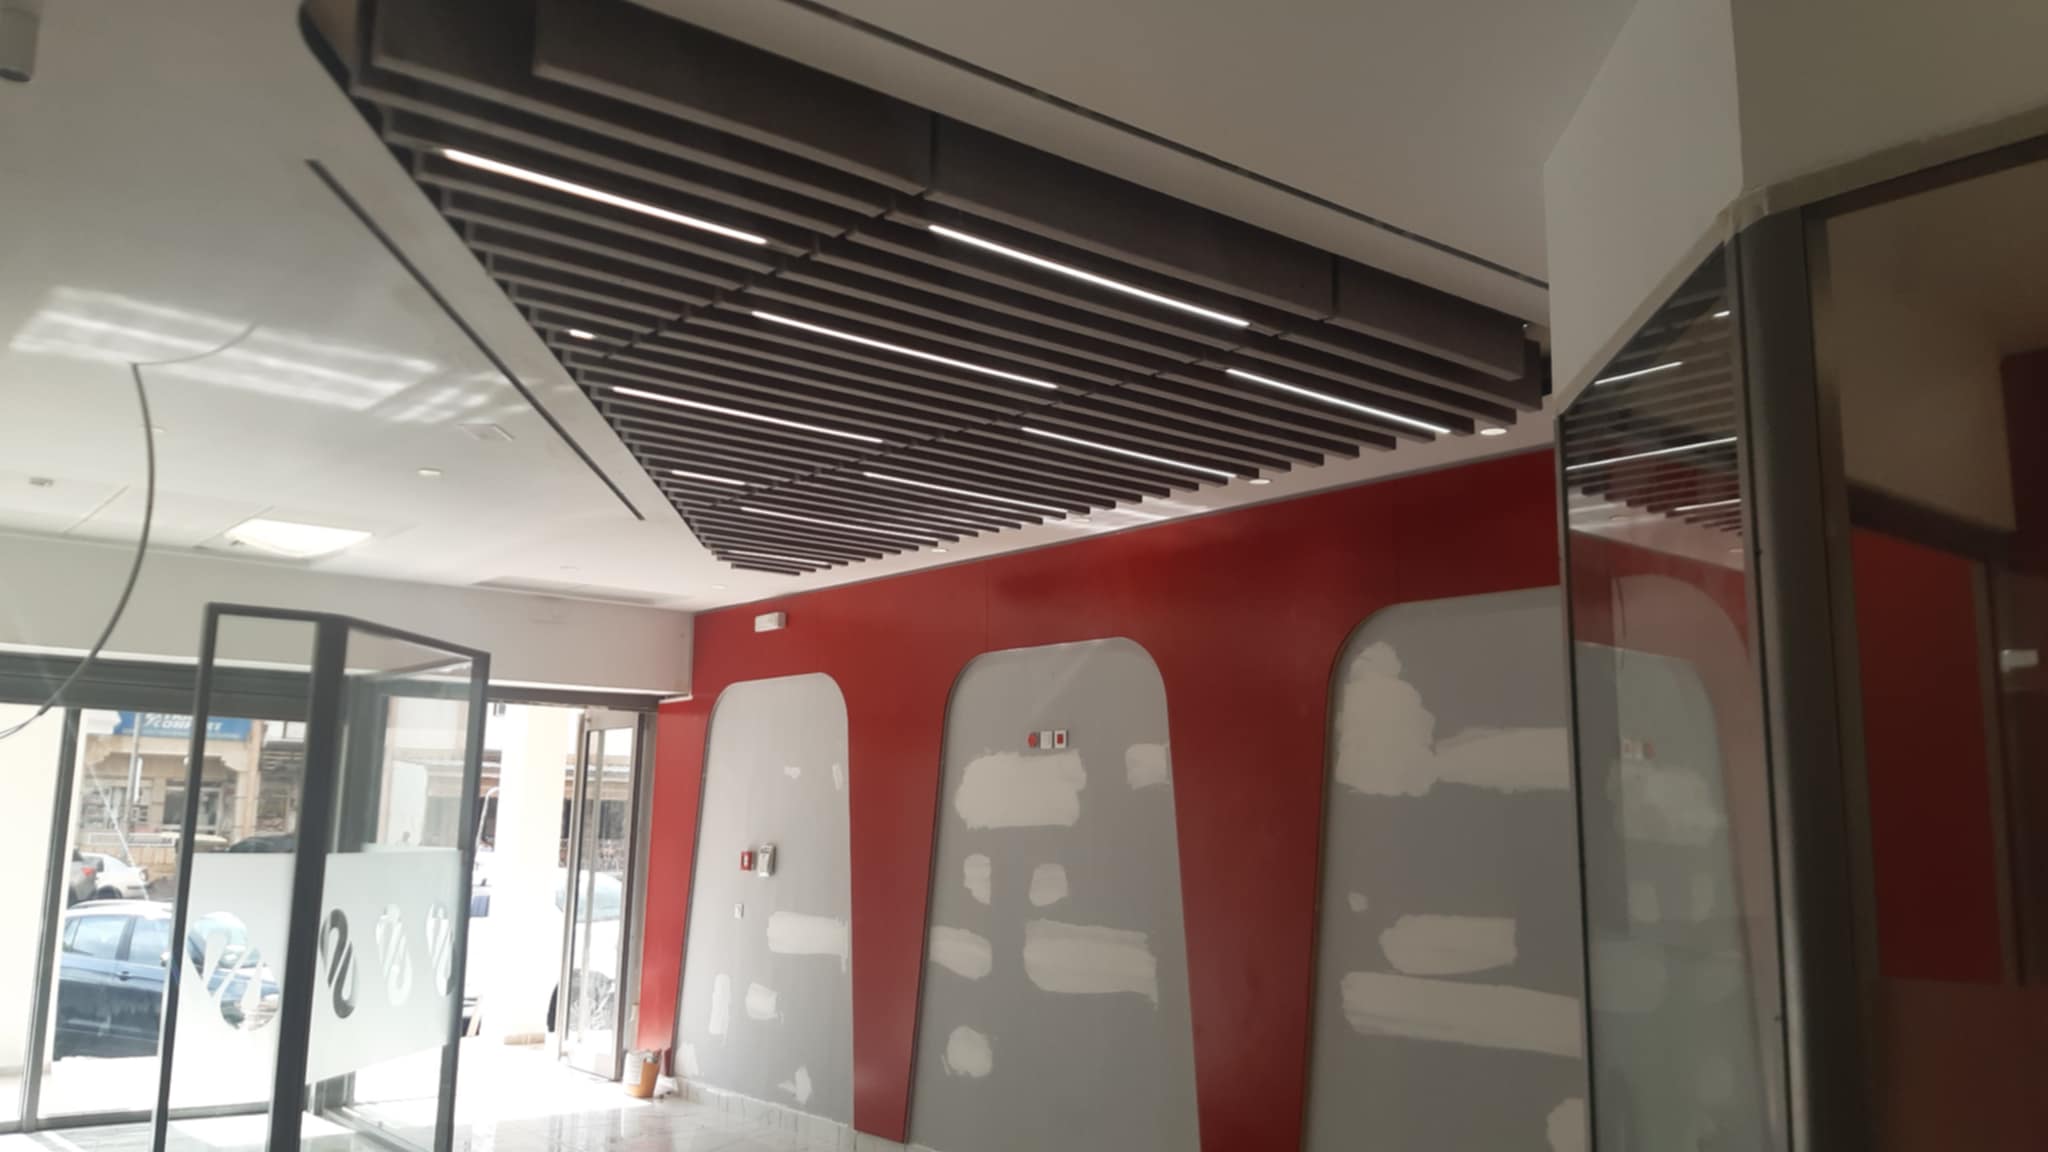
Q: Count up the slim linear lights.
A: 11